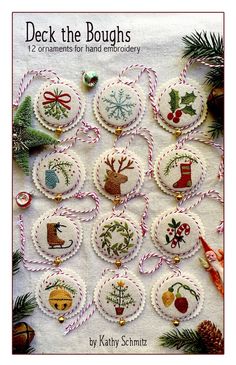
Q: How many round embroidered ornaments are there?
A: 12